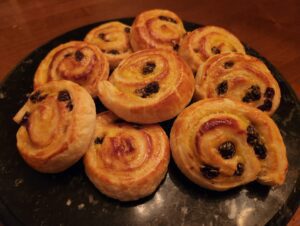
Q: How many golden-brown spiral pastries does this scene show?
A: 9